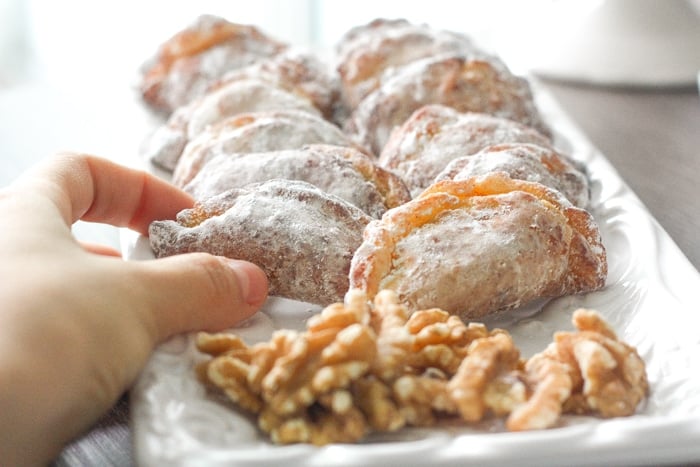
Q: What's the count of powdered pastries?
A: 11